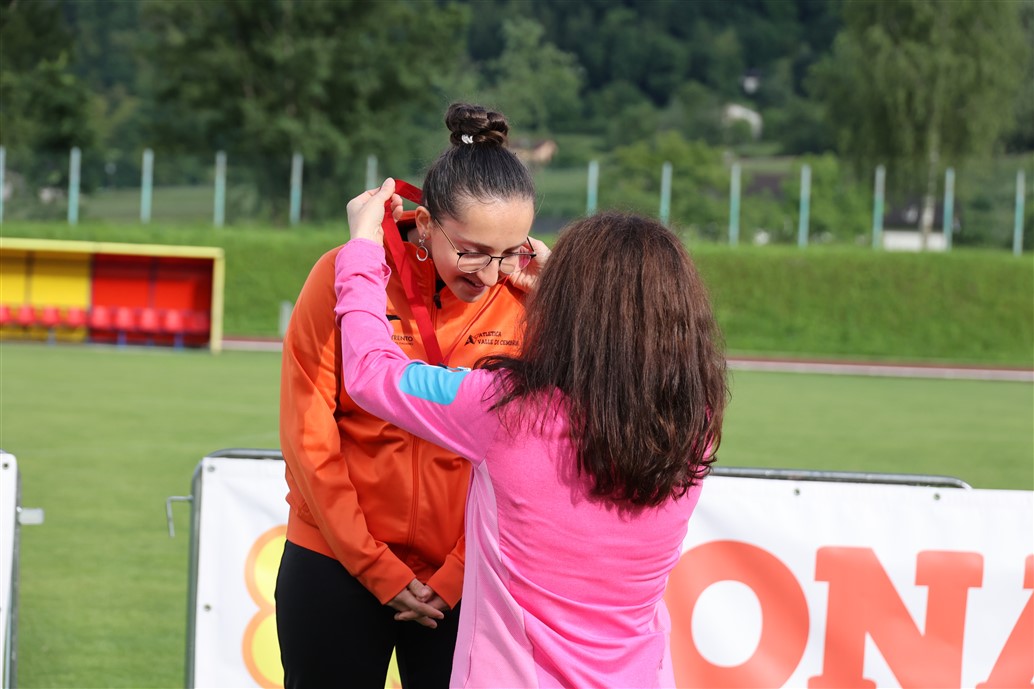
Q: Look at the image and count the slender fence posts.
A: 13